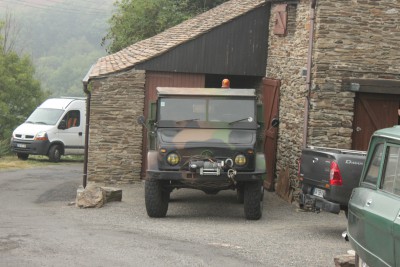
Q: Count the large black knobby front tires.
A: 2